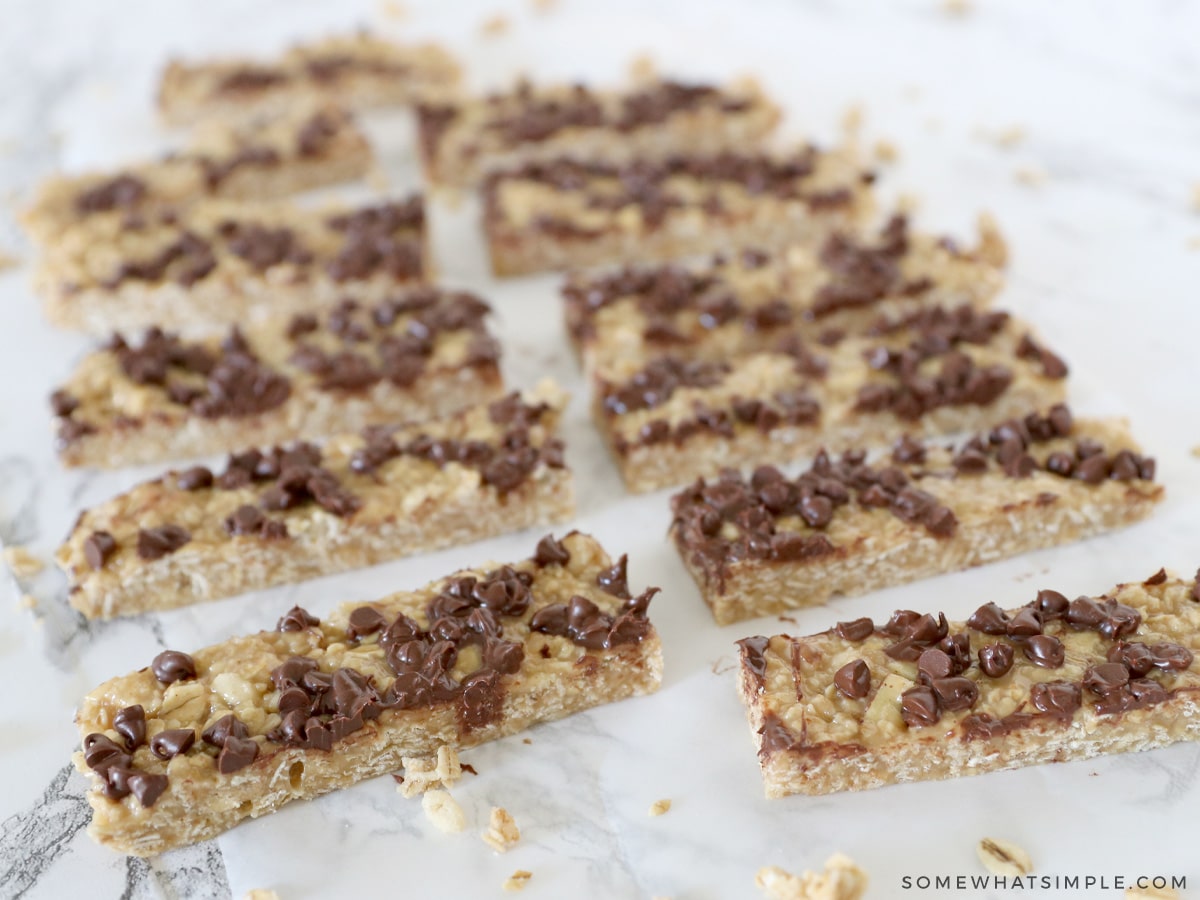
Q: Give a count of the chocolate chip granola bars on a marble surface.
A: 12